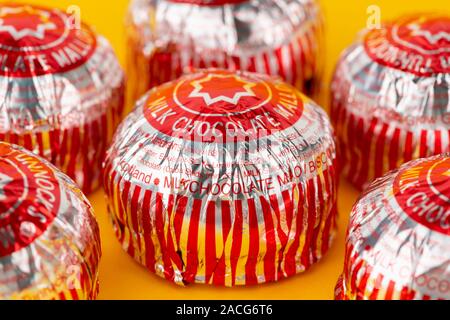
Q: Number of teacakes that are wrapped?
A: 6